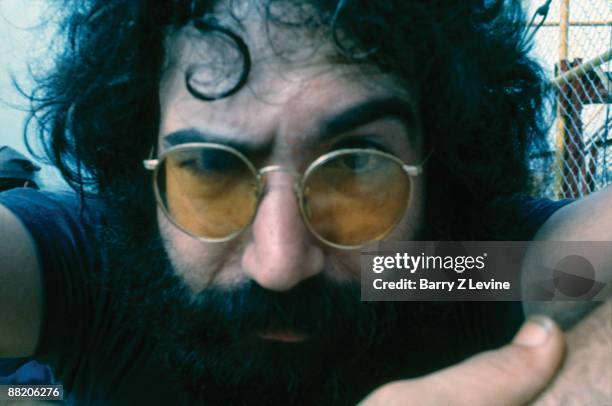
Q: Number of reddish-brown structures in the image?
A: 1